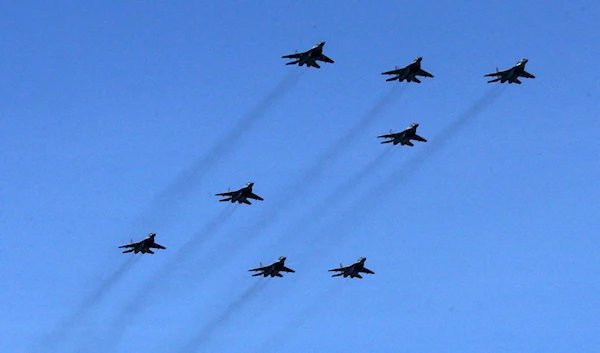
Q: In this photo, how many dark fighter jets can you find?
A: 8